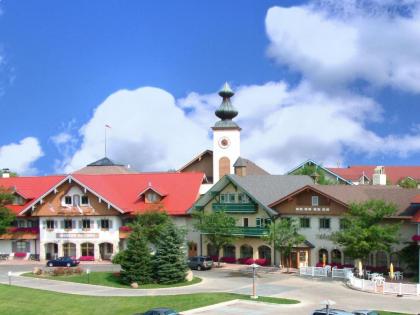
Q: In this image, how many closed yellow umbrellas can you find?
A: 3